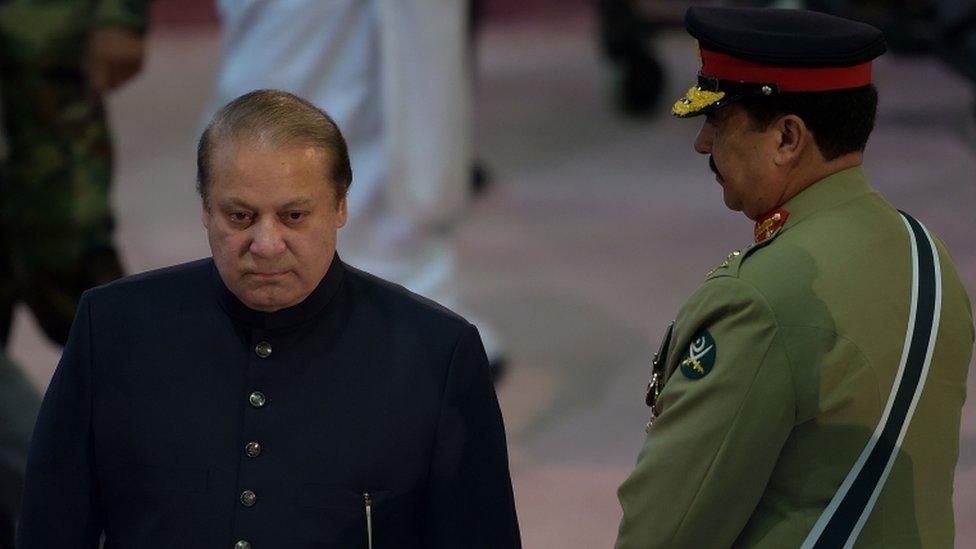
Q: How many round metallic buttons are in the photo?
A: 5